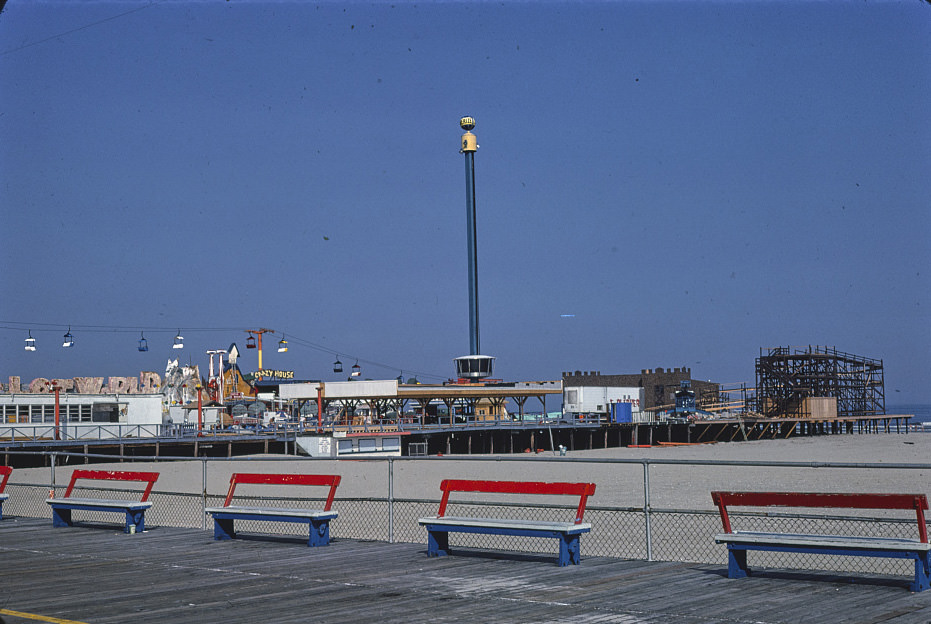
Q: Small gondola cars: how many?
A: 8